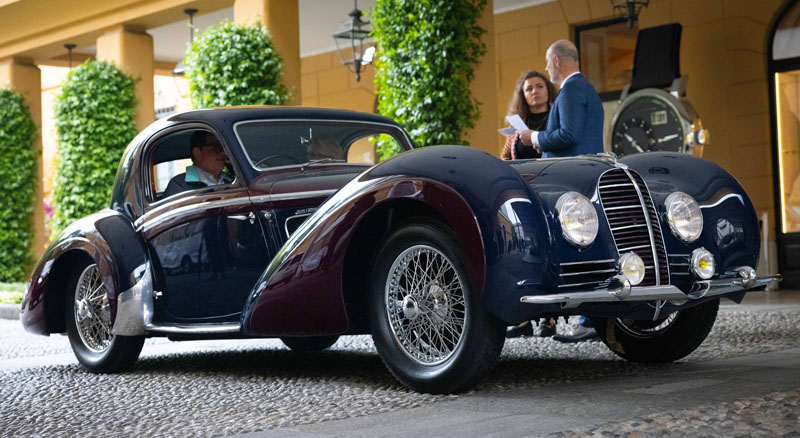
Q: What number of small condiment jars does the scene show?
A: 0